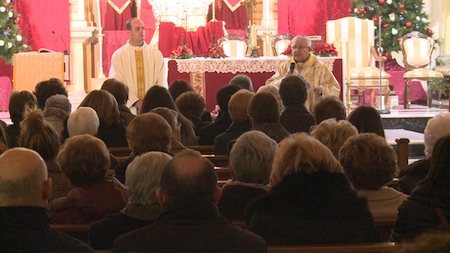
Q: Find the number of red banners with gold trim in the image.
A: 2